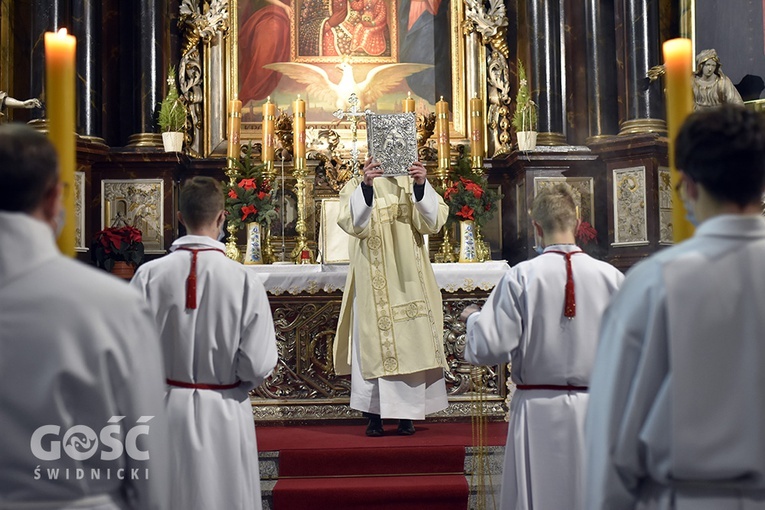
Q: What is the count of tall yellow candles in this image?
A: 8